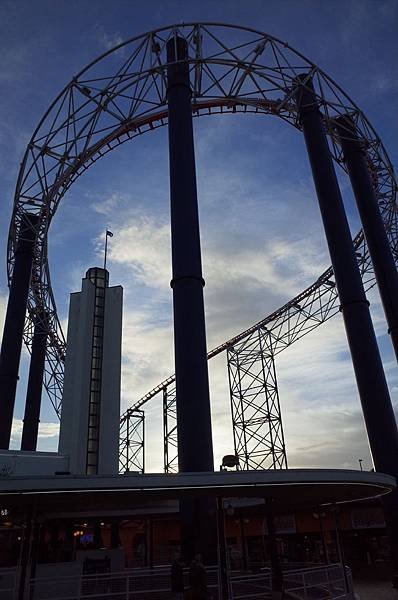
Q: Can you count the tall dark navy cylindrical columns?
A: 5